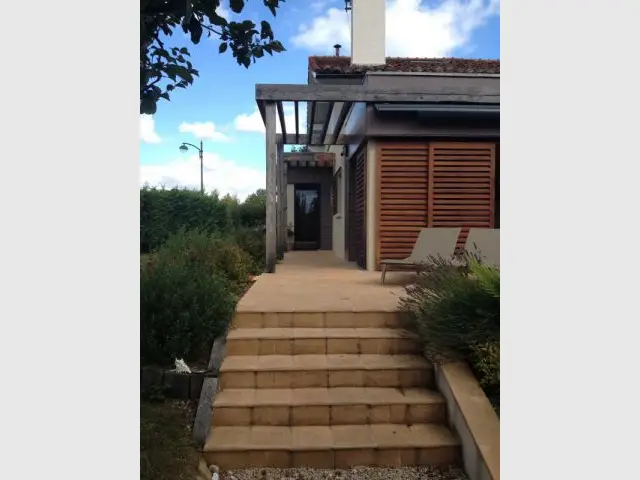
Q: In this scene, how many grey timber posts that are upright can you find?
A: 3